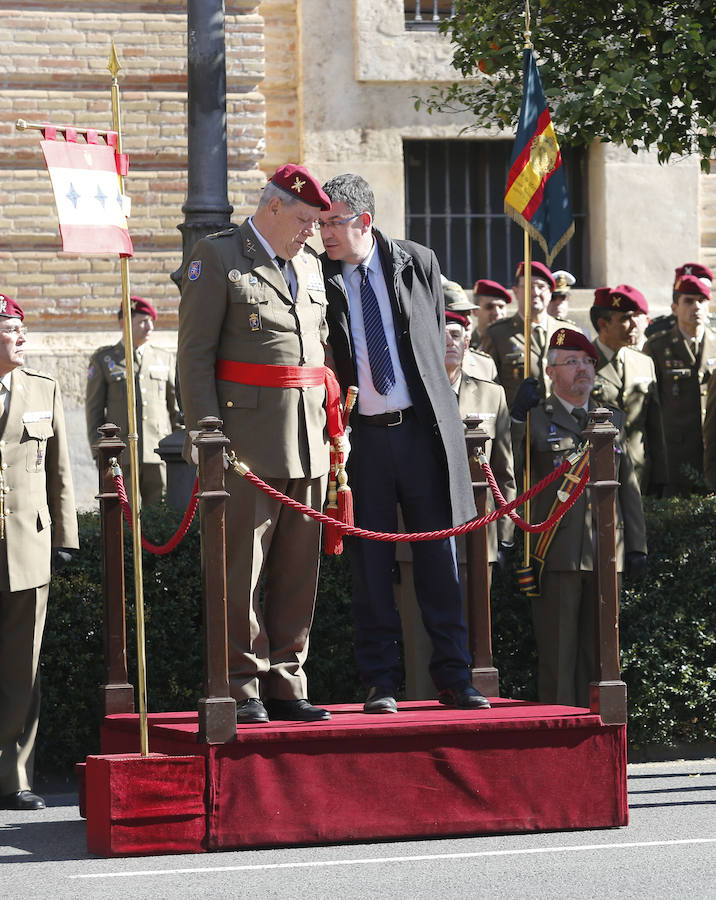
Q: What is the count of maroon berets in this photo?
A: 11